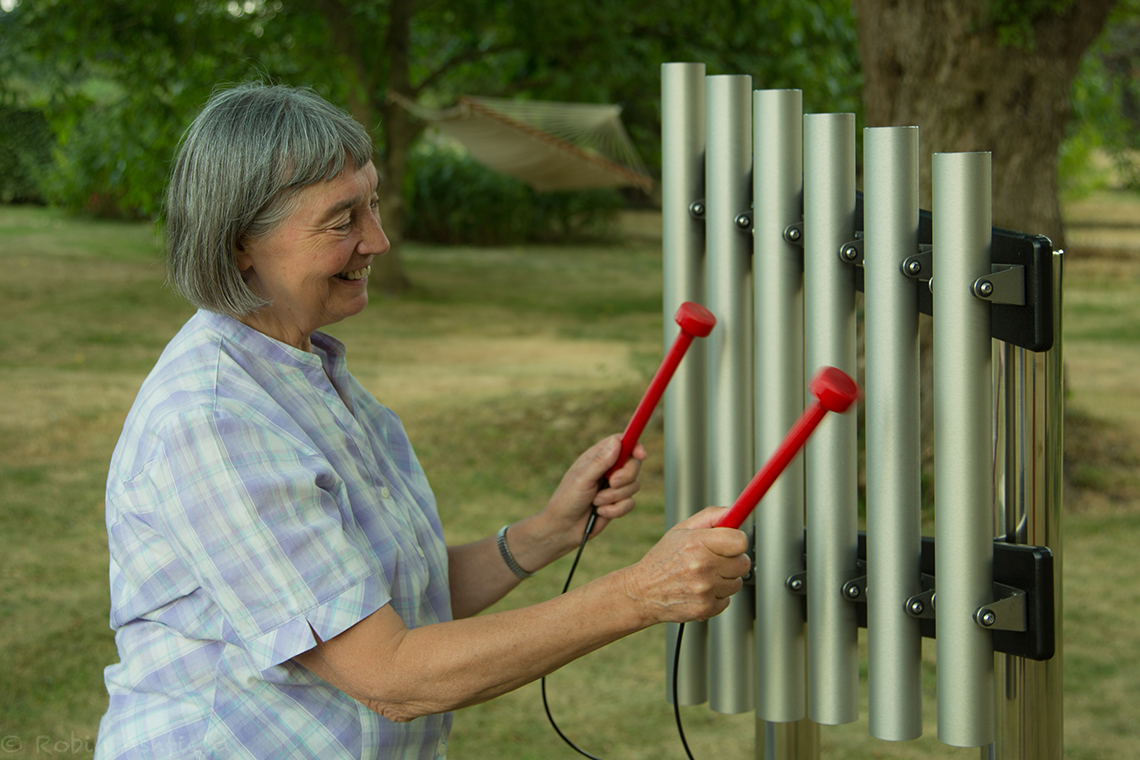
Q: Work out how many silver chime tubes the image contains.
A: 6